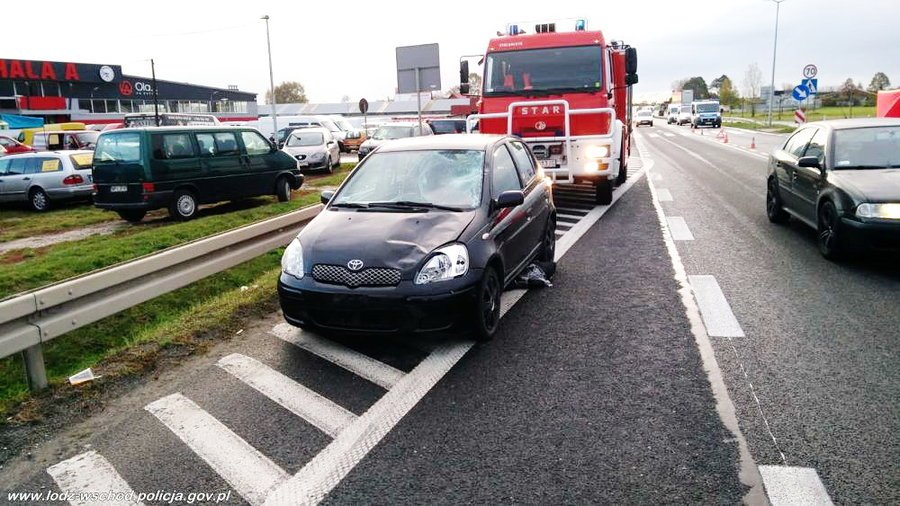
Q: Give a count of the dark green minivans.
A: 1